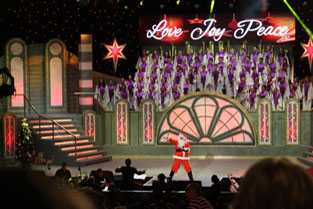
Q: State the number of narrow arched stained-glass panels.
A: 6